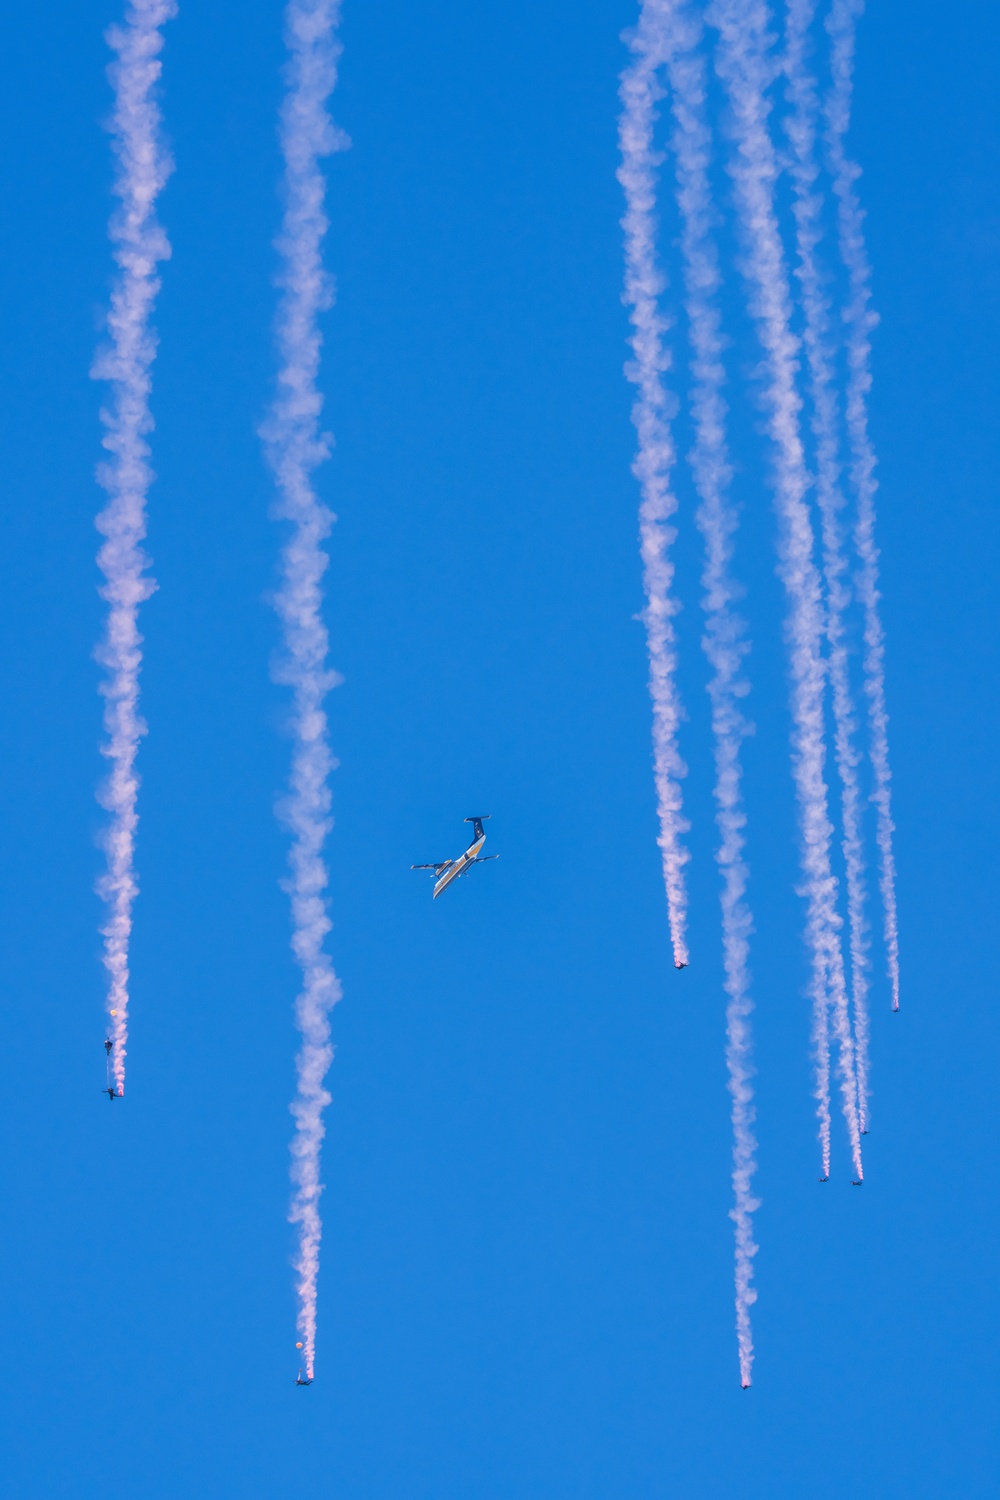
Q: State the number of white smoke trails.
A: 8